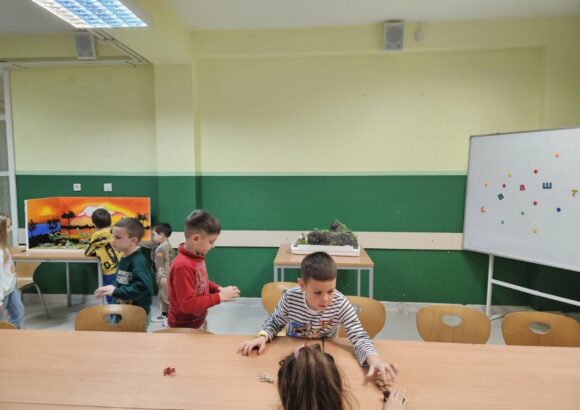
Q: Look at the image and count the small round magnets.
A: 10